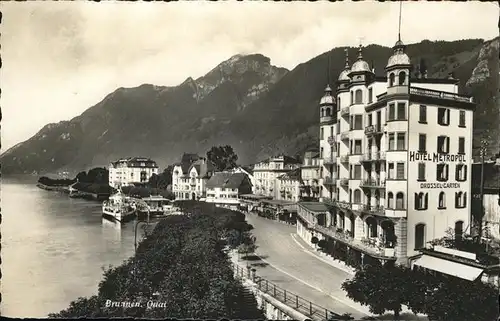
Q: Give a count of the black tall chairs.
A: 0